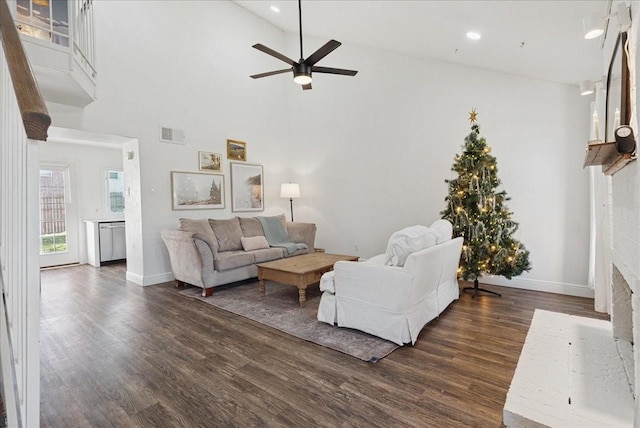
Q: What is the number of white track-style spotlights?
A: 2